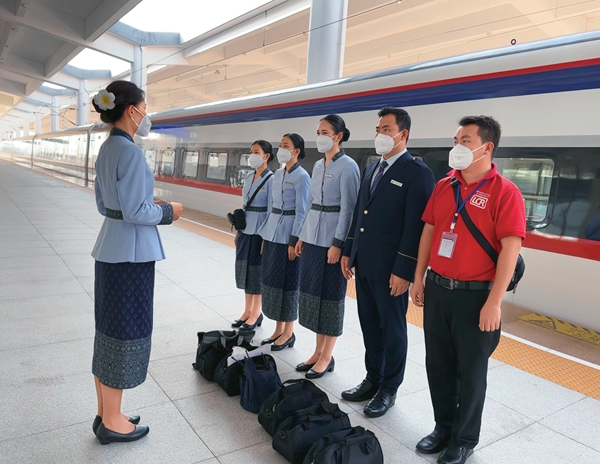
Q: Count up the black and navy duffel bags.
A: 6